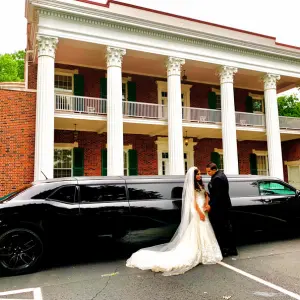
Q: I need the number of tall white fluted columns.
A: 5